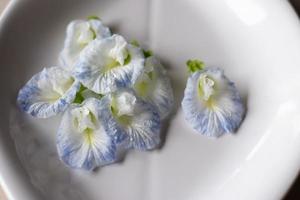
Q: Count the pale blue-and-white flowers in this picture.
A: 7